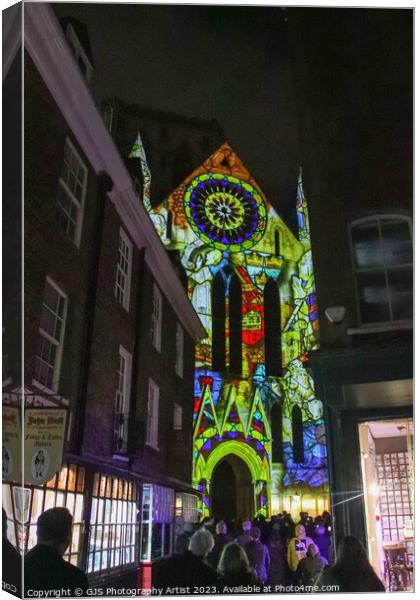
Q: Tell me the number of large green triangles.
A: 3